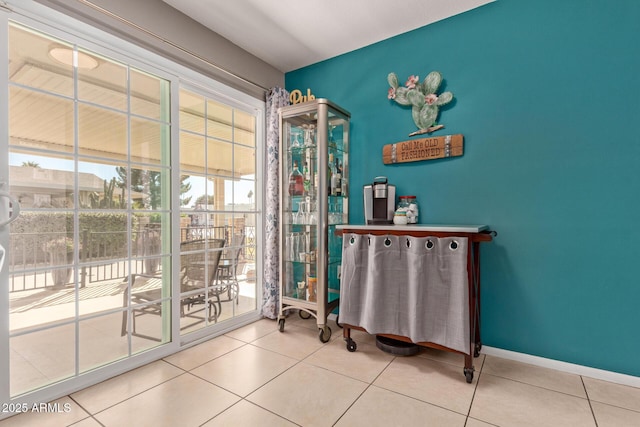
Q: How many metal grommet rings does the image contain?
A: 6